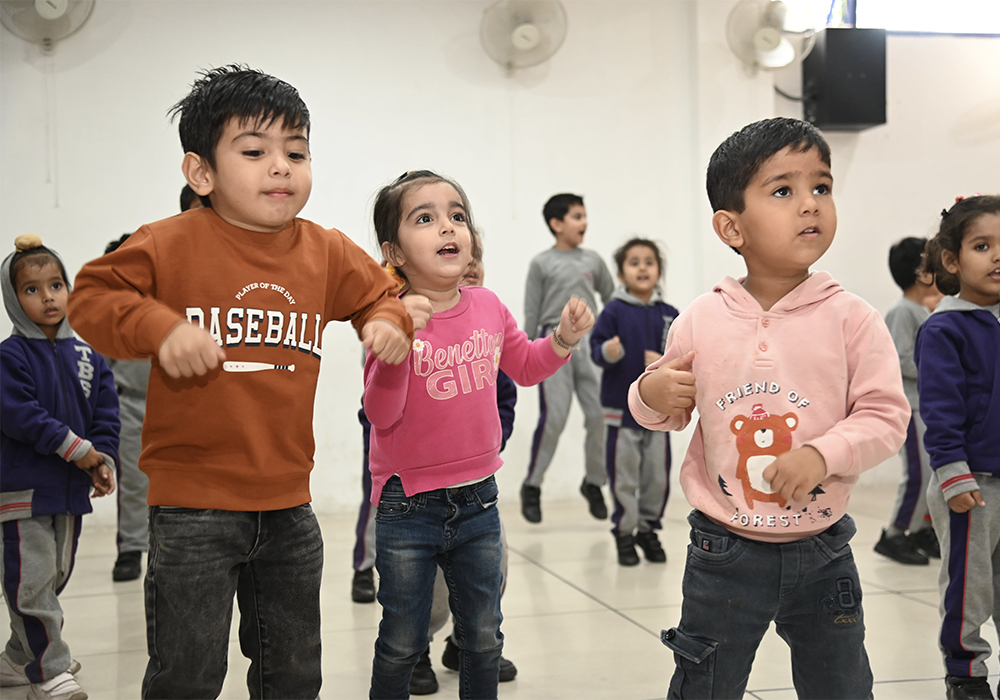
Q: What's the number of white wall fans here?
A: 3